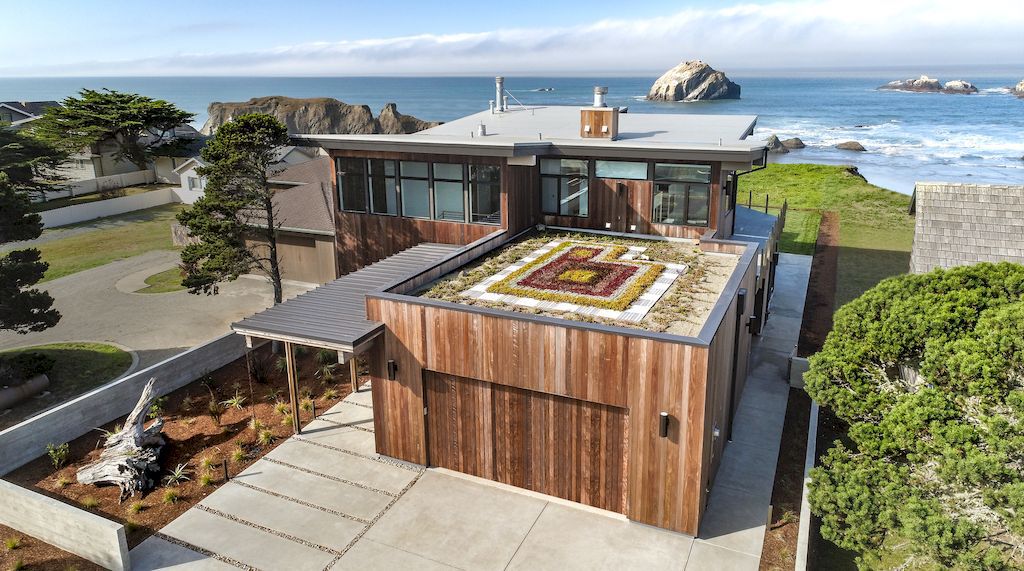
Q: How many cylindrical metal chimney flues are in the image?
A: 2